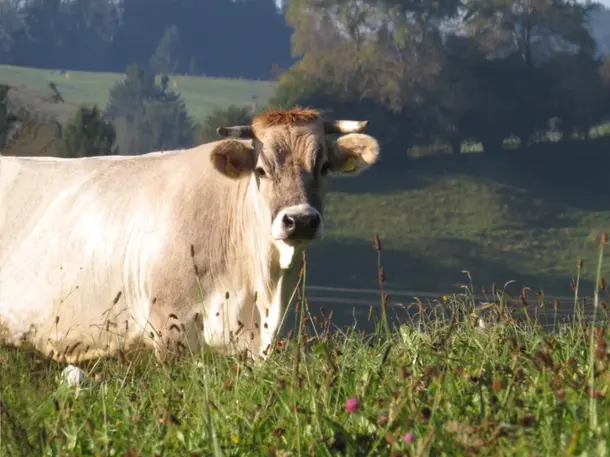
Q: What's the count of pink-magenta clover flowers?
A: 2